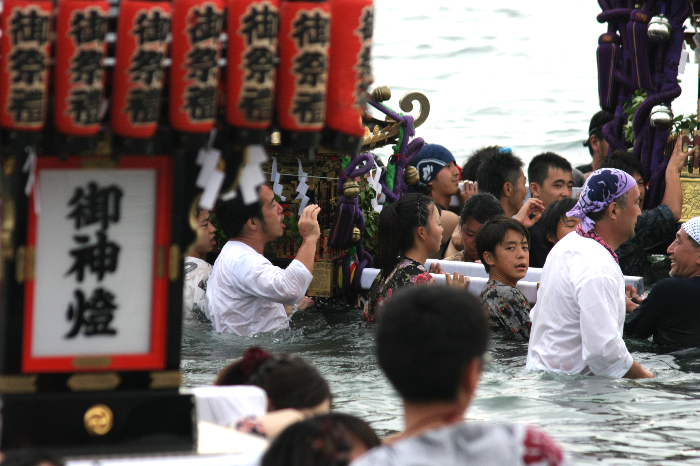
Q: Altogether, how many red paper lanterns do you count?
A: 7